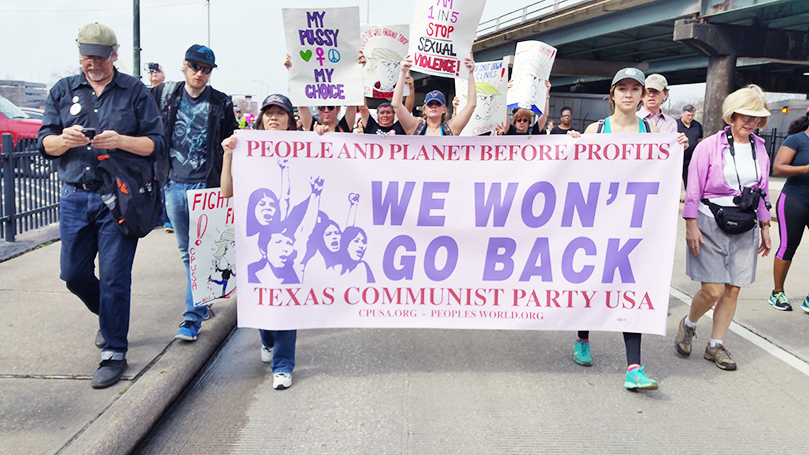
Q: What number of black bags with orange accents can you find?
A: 1